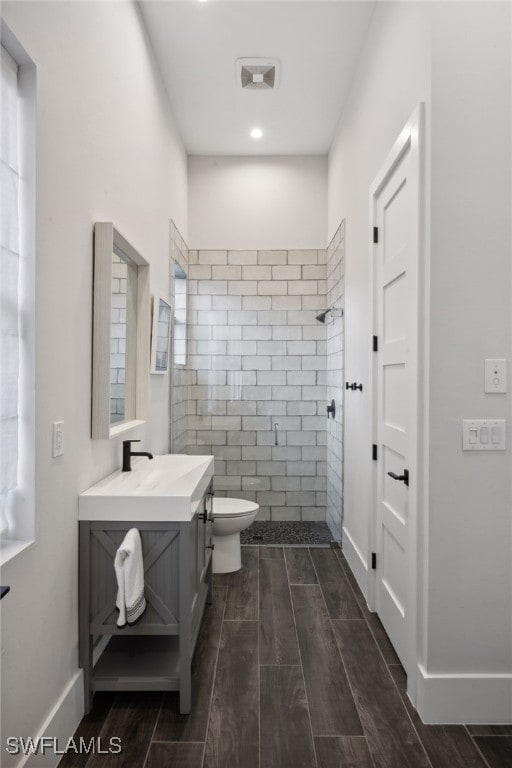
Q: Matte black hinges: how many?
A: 4